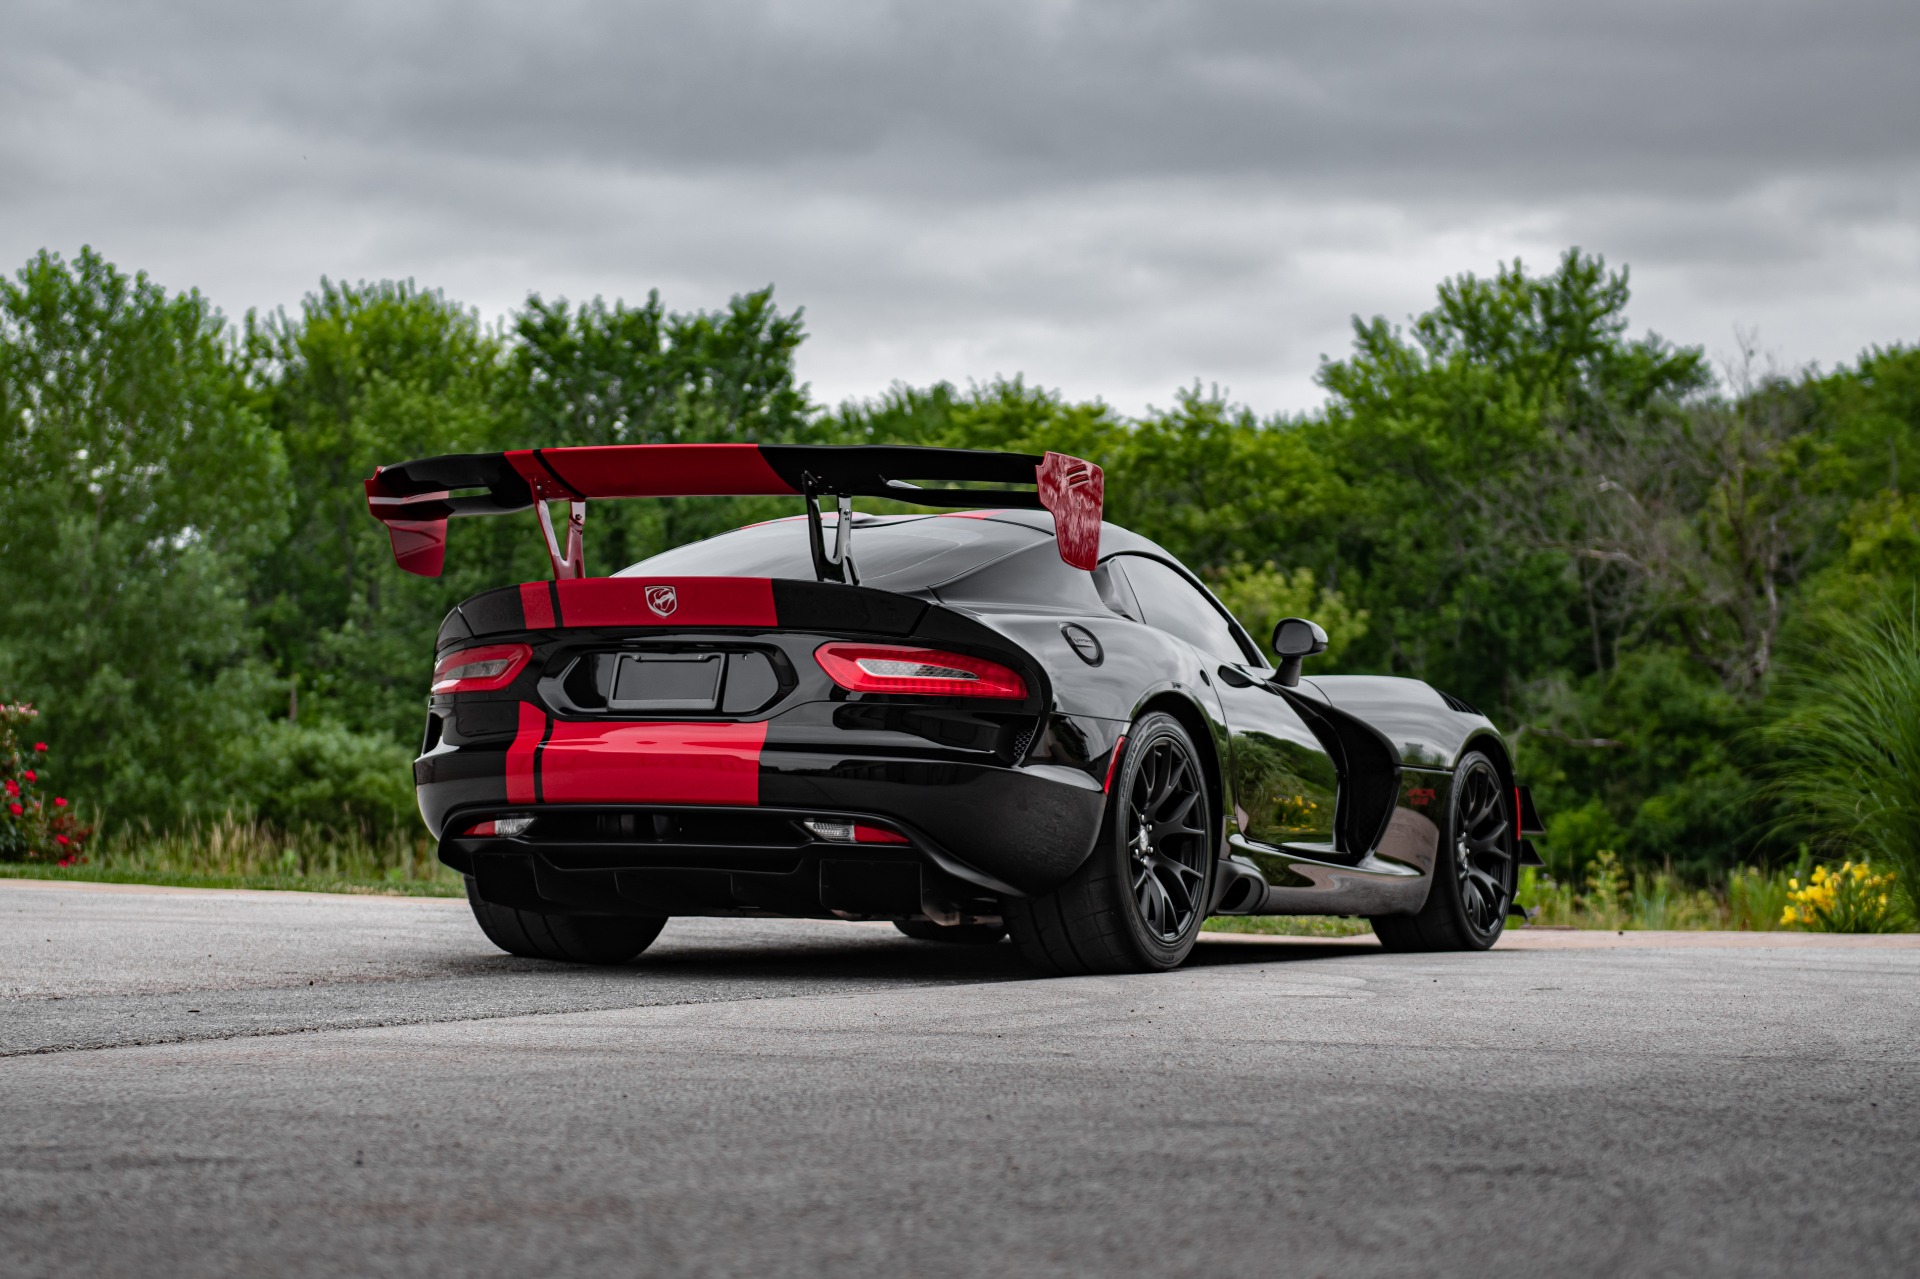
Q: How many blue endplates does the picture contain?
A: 0